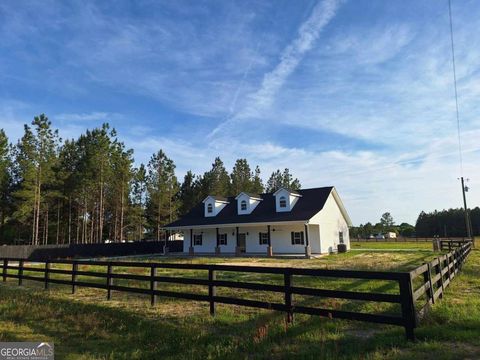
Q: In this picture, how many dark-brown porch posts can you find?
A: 6